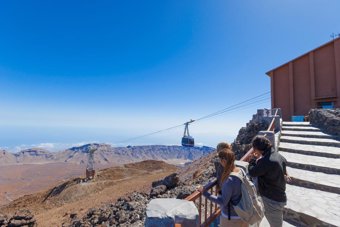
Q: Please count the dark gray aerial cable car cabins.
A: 1